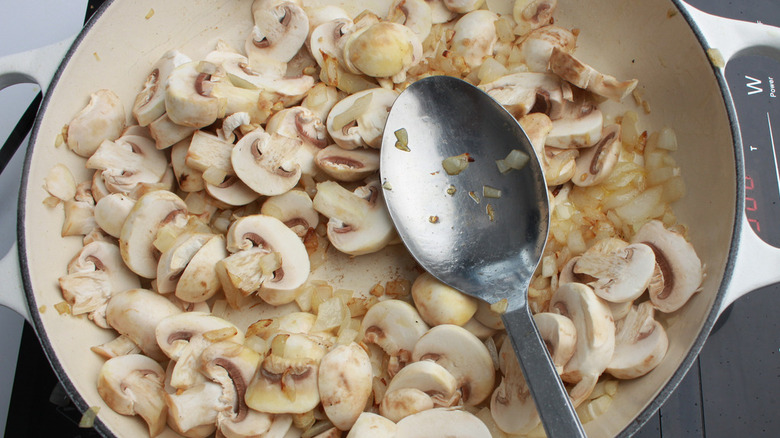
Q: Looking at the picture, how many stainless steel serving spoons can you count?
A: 1